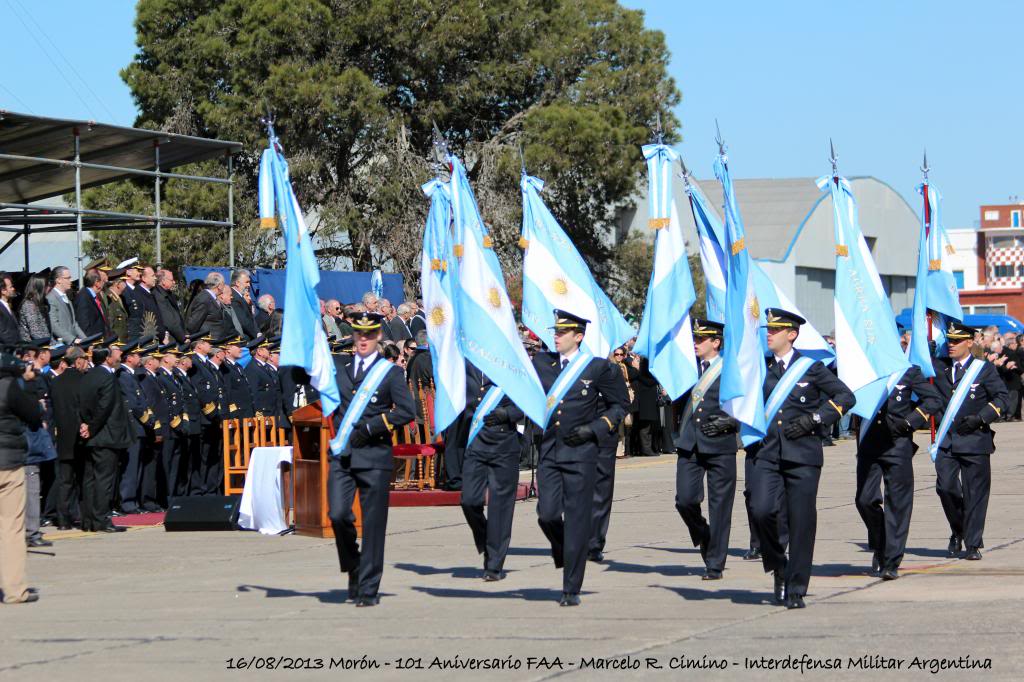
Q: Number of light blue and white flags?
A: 9